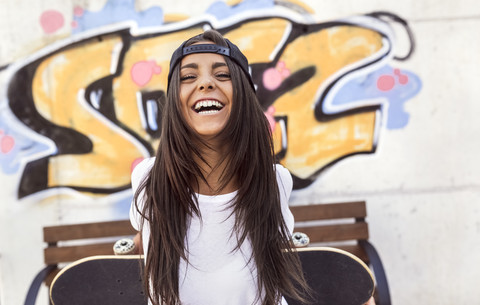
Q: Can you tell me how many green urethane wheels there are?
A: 0